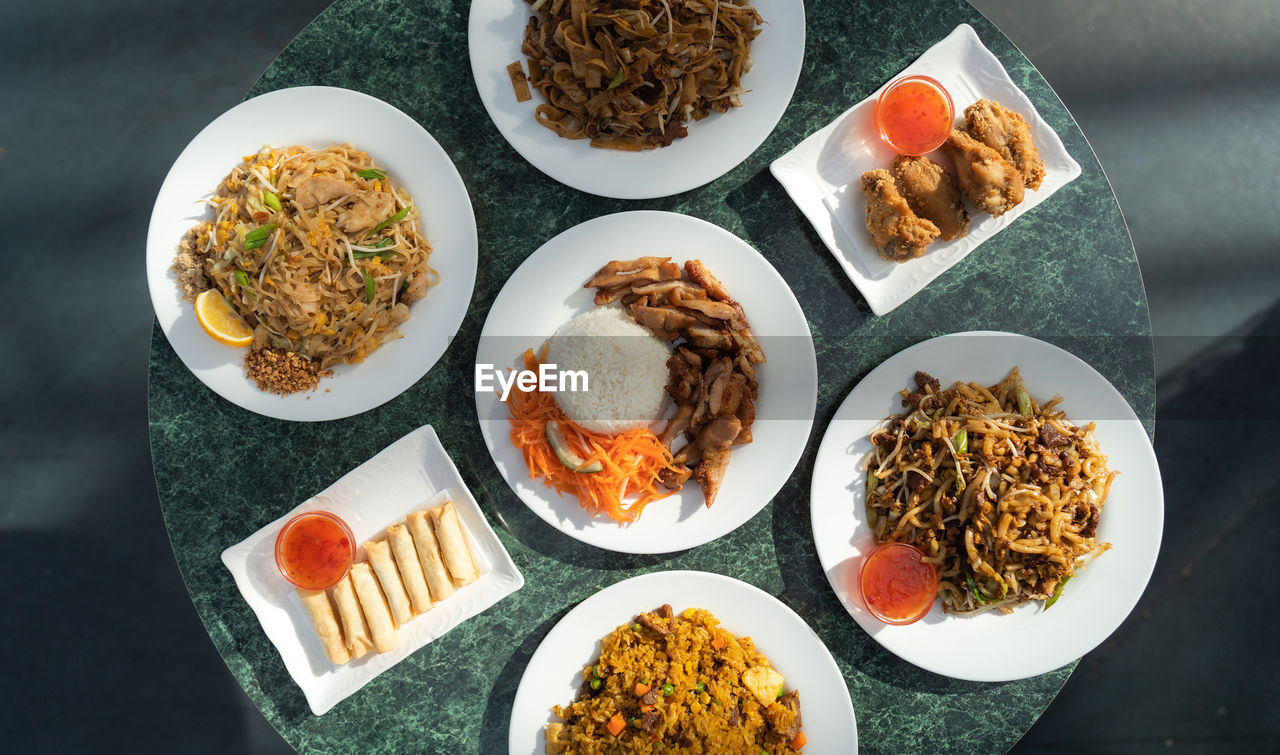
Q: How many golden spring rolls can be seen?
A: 7